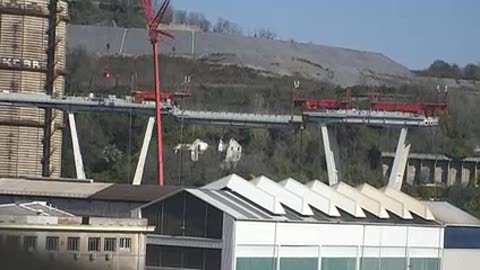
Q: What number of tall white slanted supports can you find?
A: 4